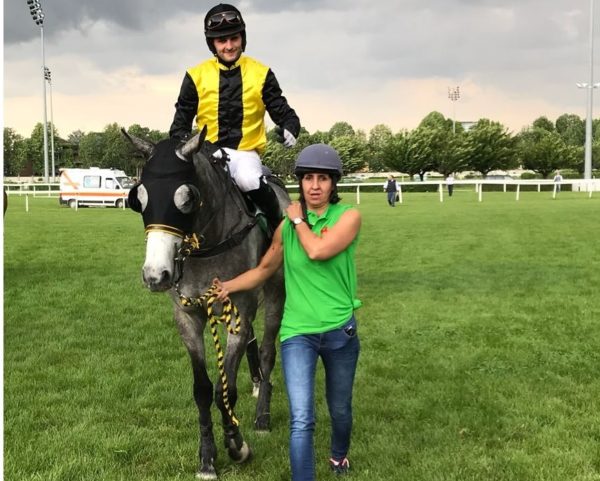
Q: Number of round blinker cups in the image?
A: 2